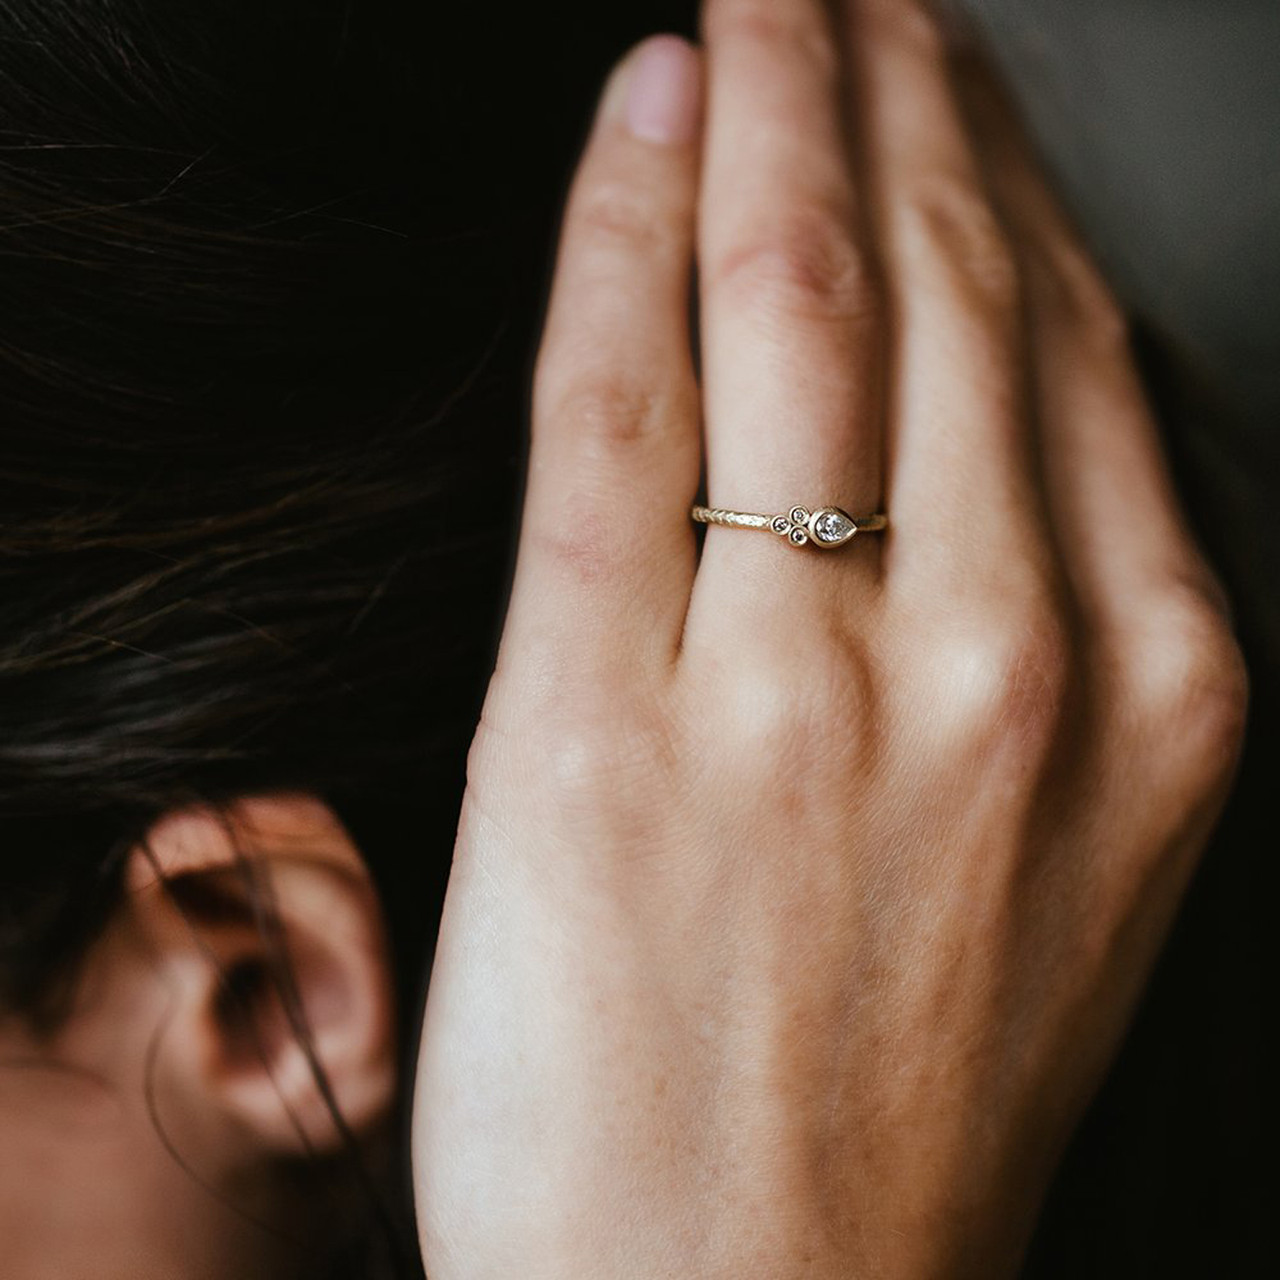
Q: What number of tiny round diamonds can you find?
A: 3